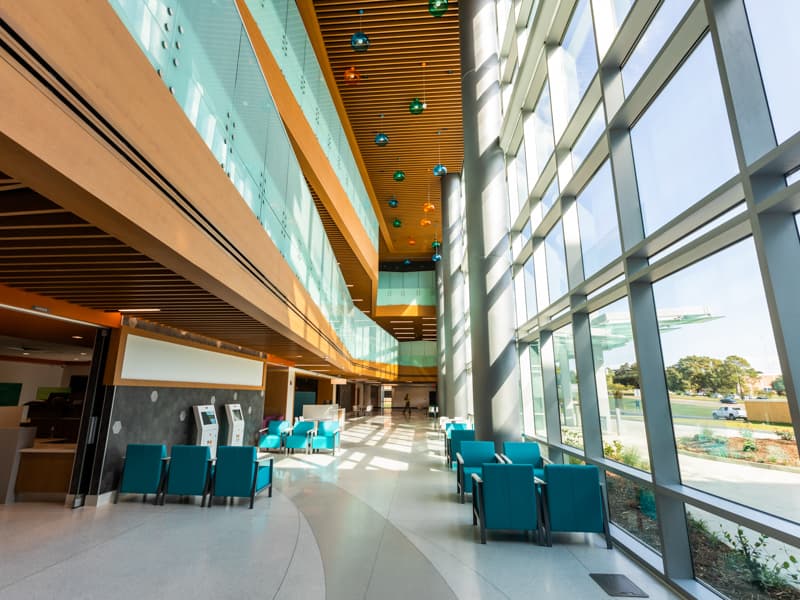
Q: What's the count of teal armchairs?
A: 12